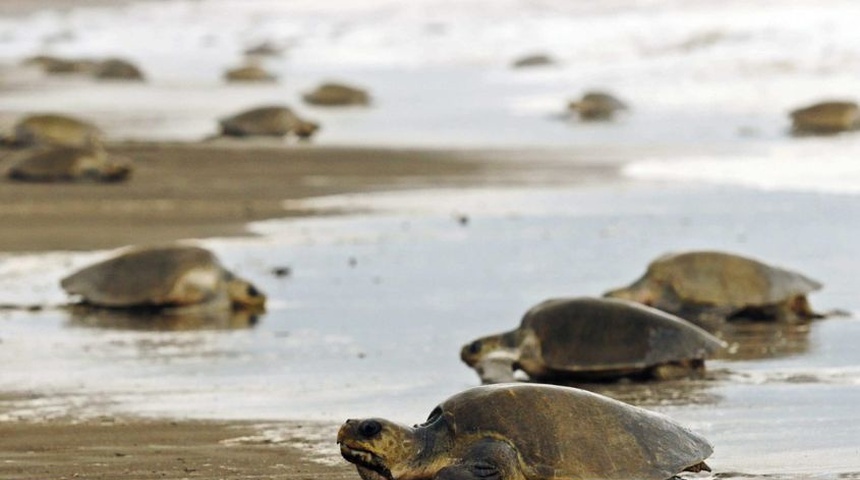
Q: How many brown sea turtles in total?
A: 15